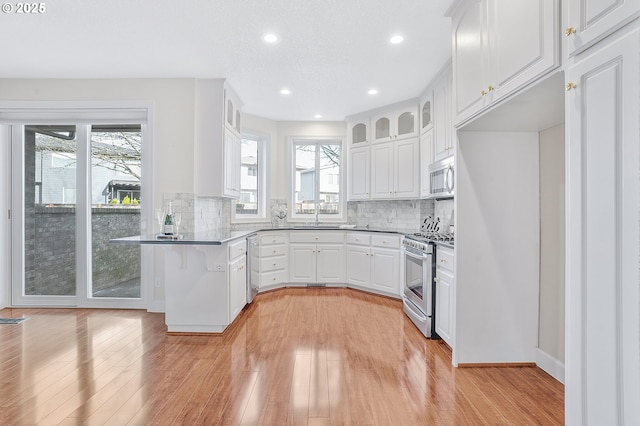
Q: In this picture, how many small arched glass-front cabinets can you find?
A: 6